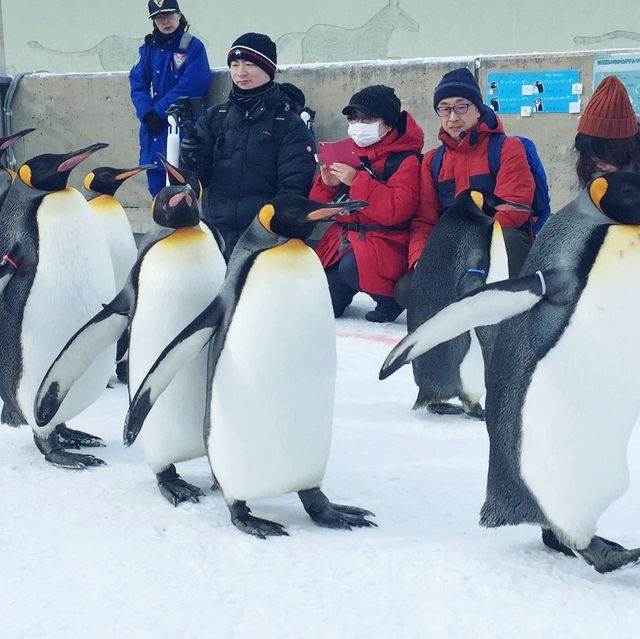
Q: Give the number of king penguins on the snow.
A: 8